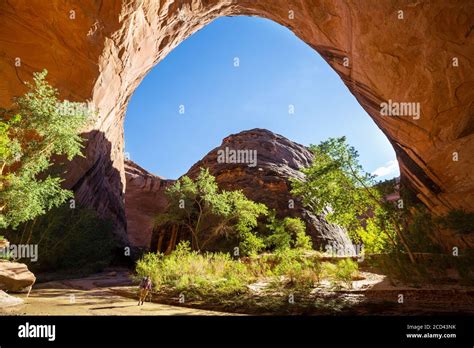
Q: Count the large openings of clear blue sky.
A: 1